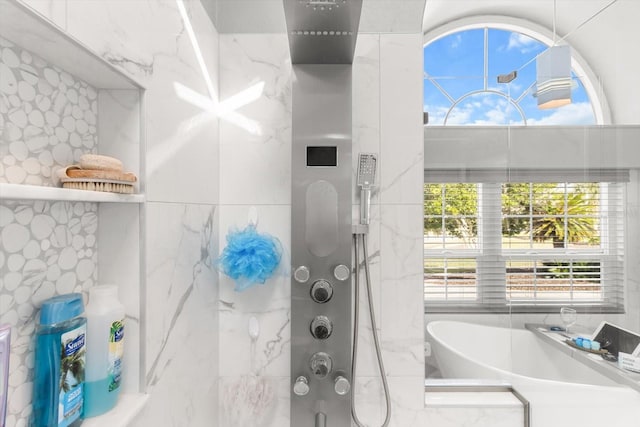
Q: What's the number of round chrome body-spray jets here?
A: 4